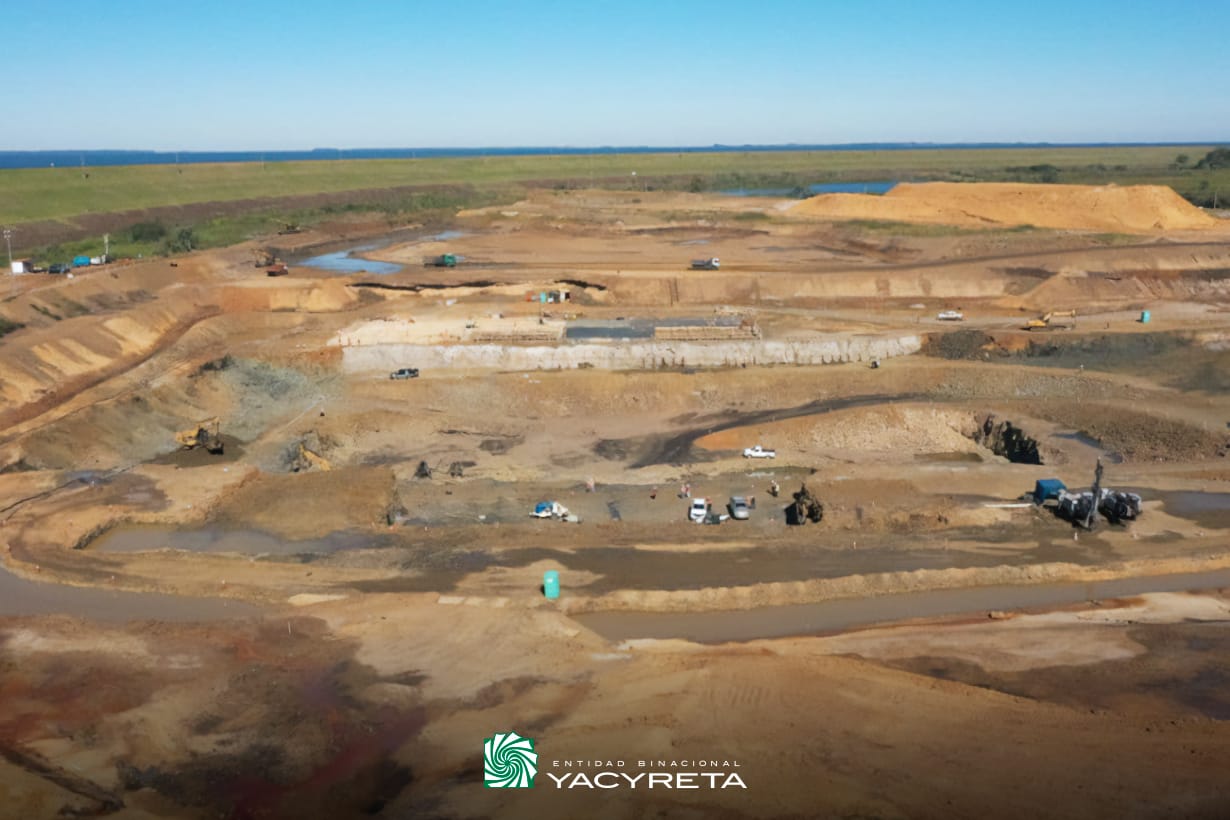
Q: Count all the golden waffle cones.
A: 0